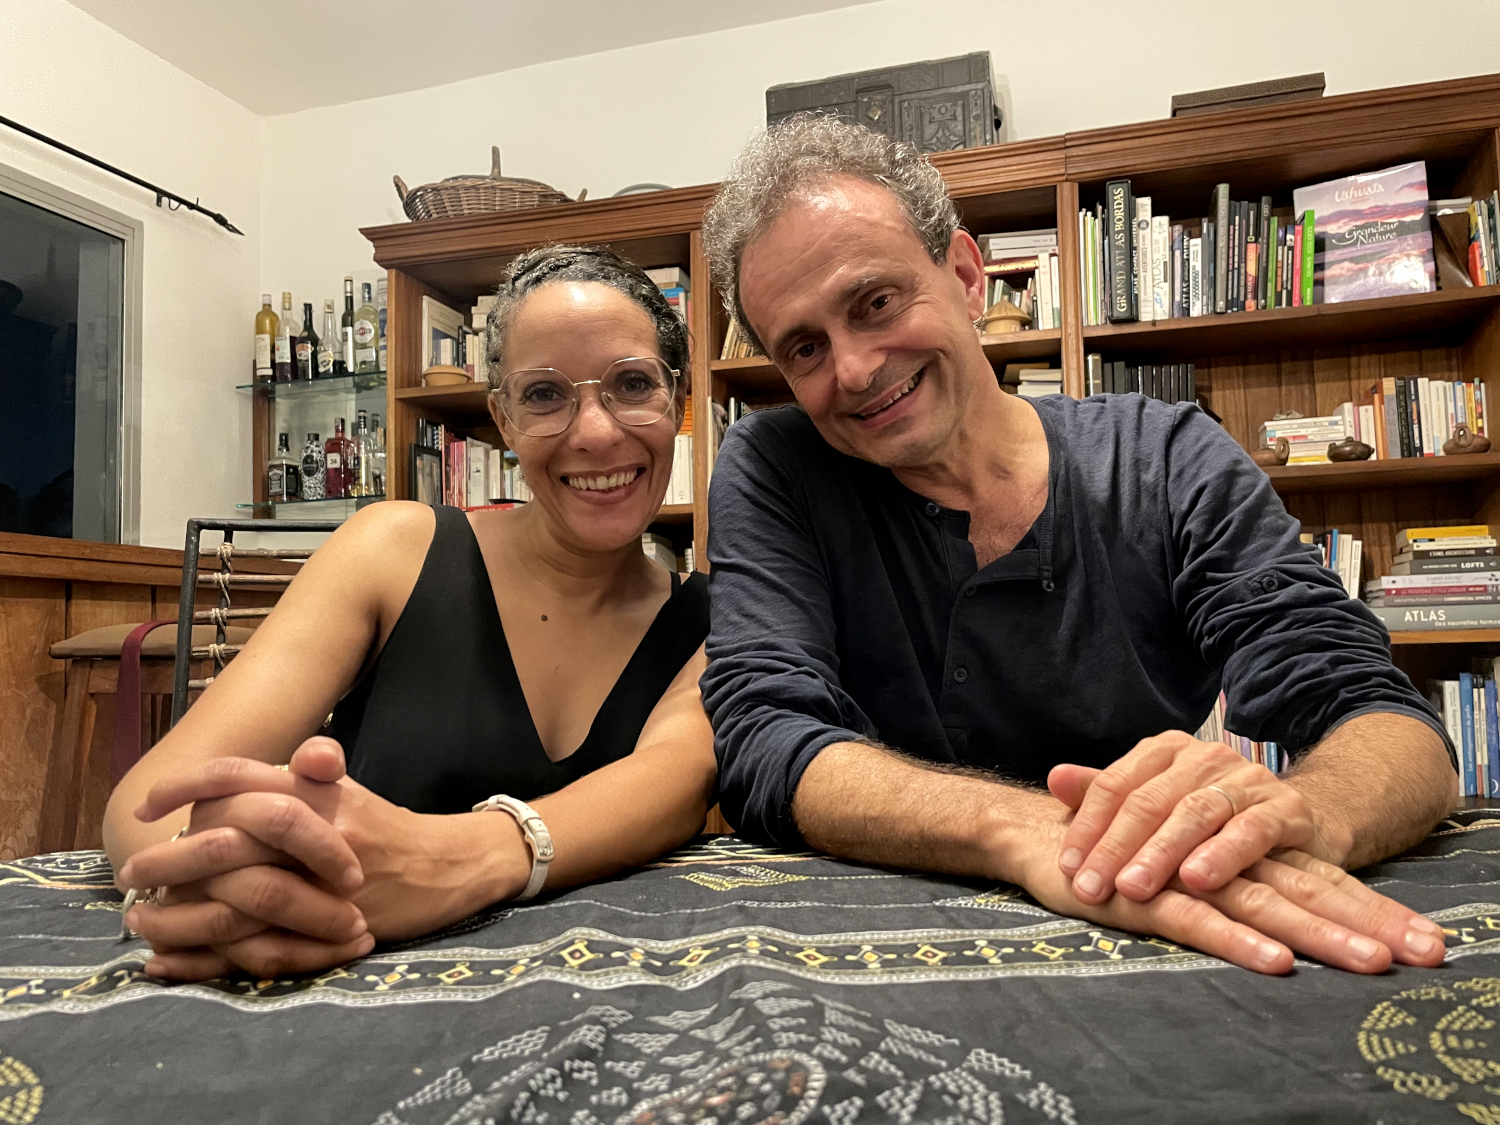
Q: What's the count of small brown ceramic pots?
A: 3